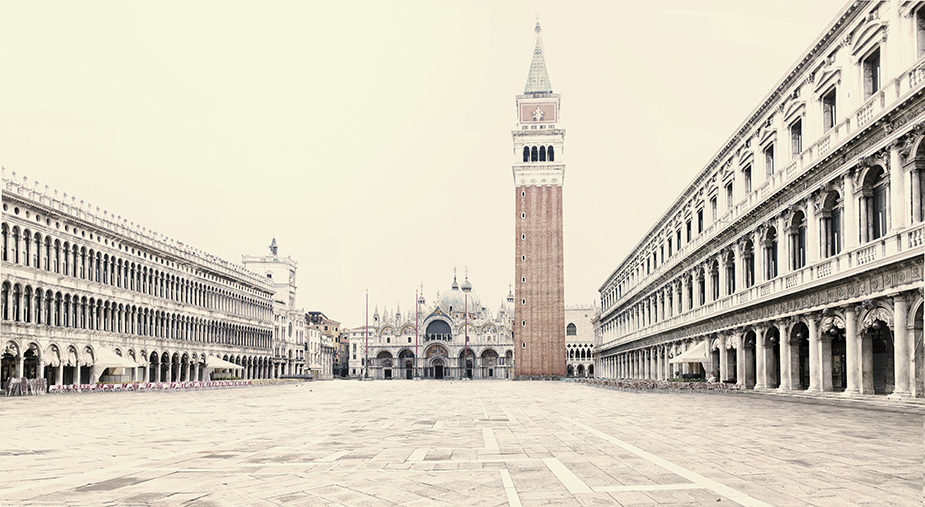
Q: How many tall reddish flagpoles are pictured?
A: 3